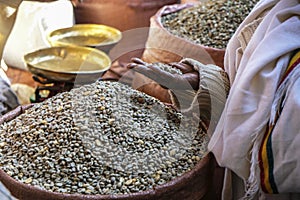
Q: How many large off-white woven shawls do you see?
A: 1